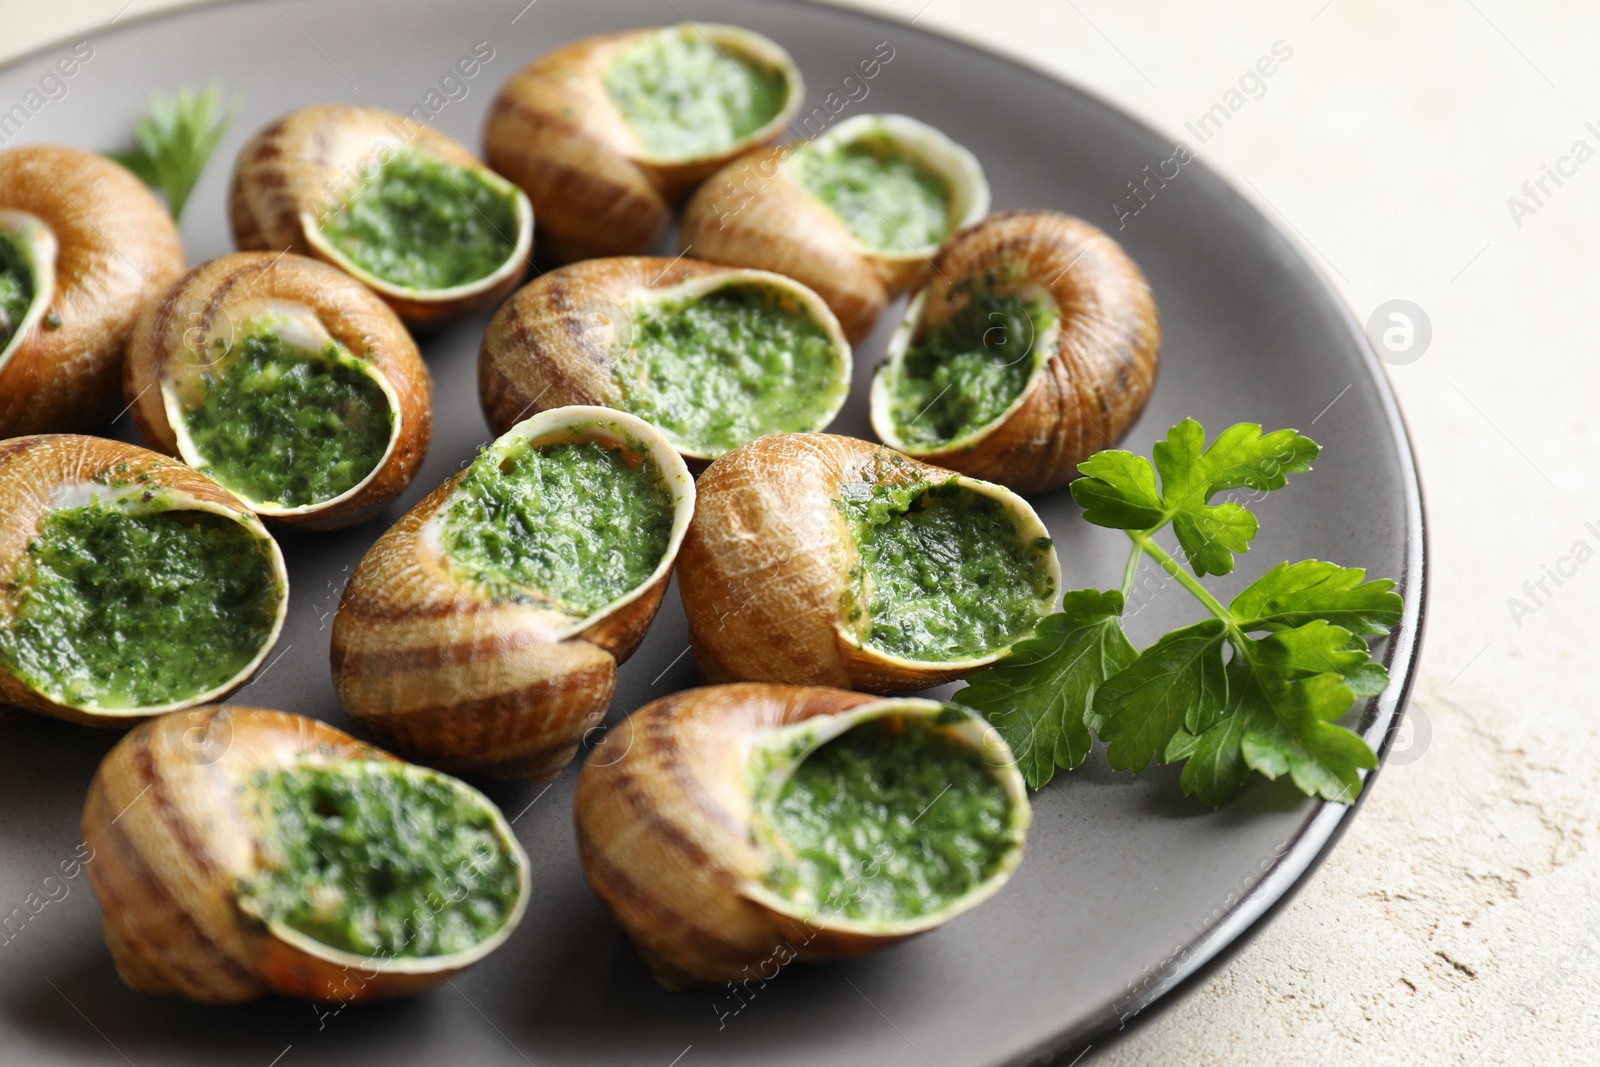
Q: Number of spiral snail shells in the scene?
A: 12